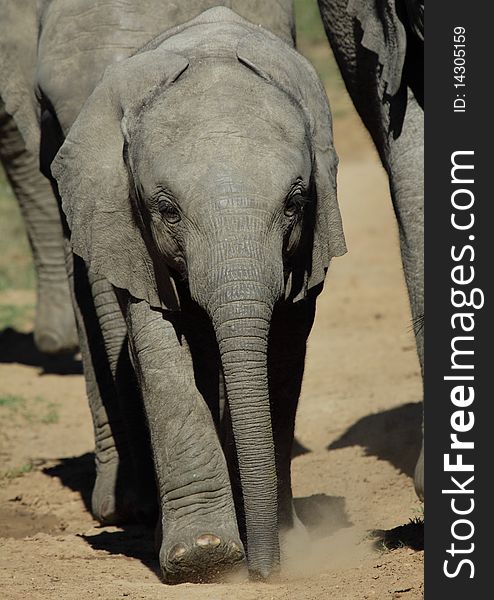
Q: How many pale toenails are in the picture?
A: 3